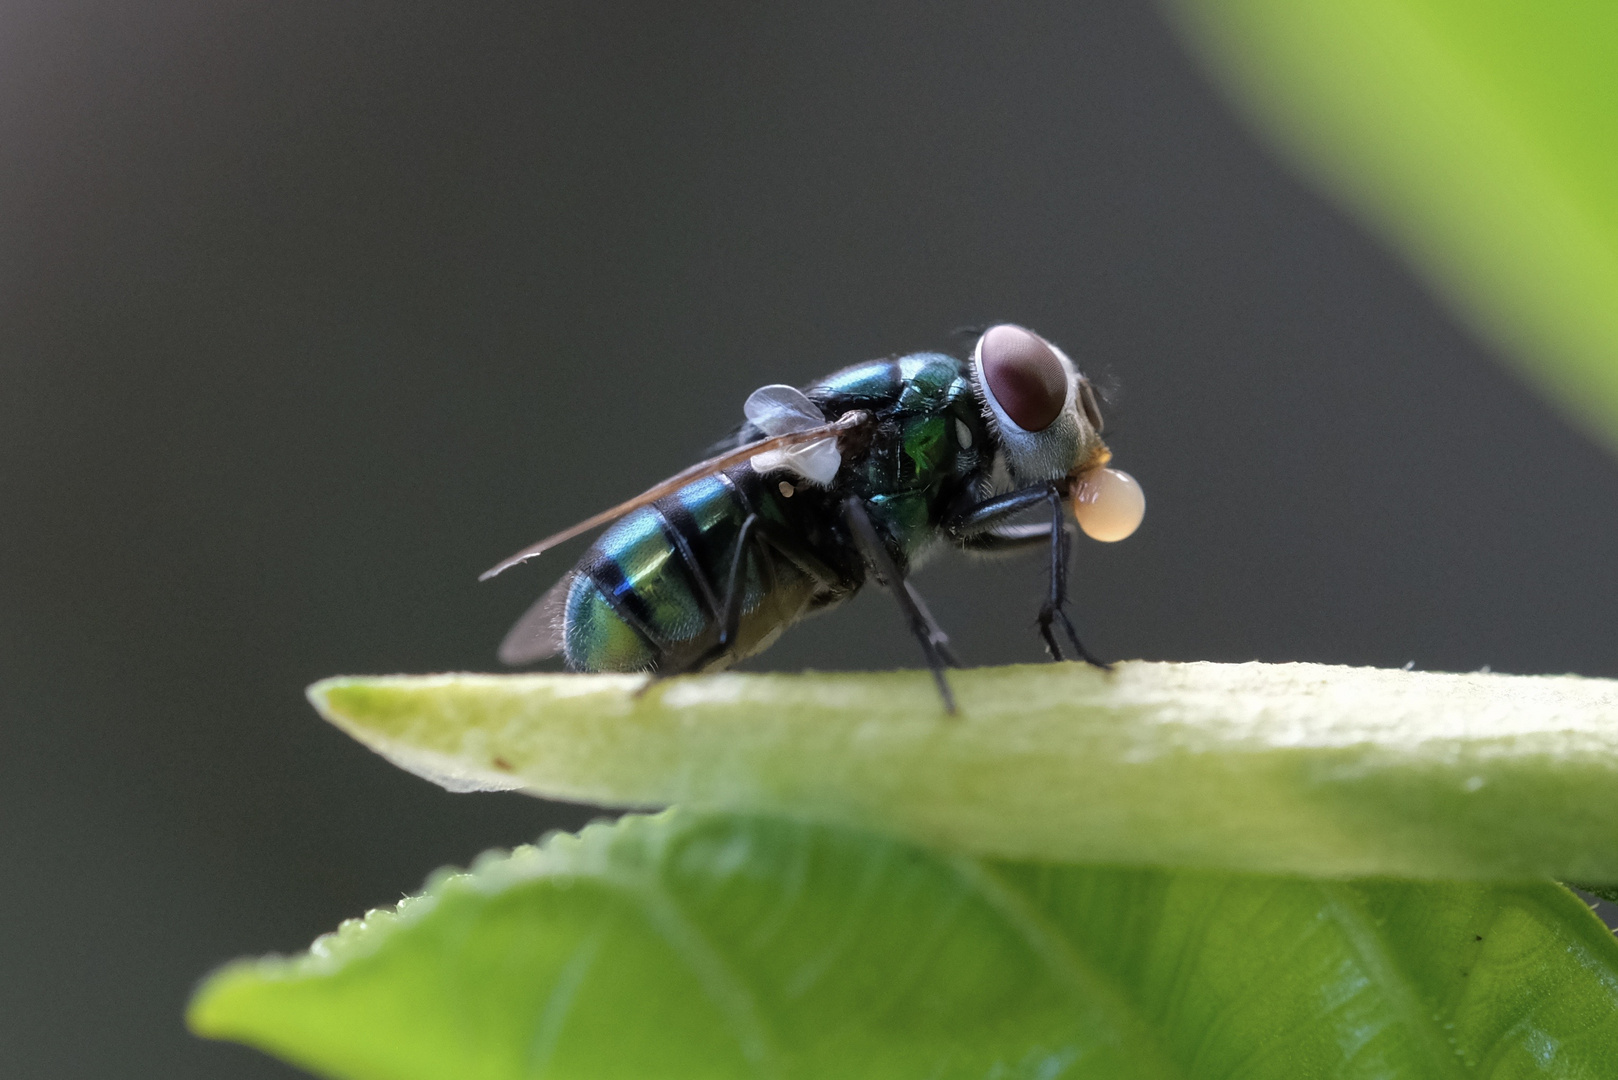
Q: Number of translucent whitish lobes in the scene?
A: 2